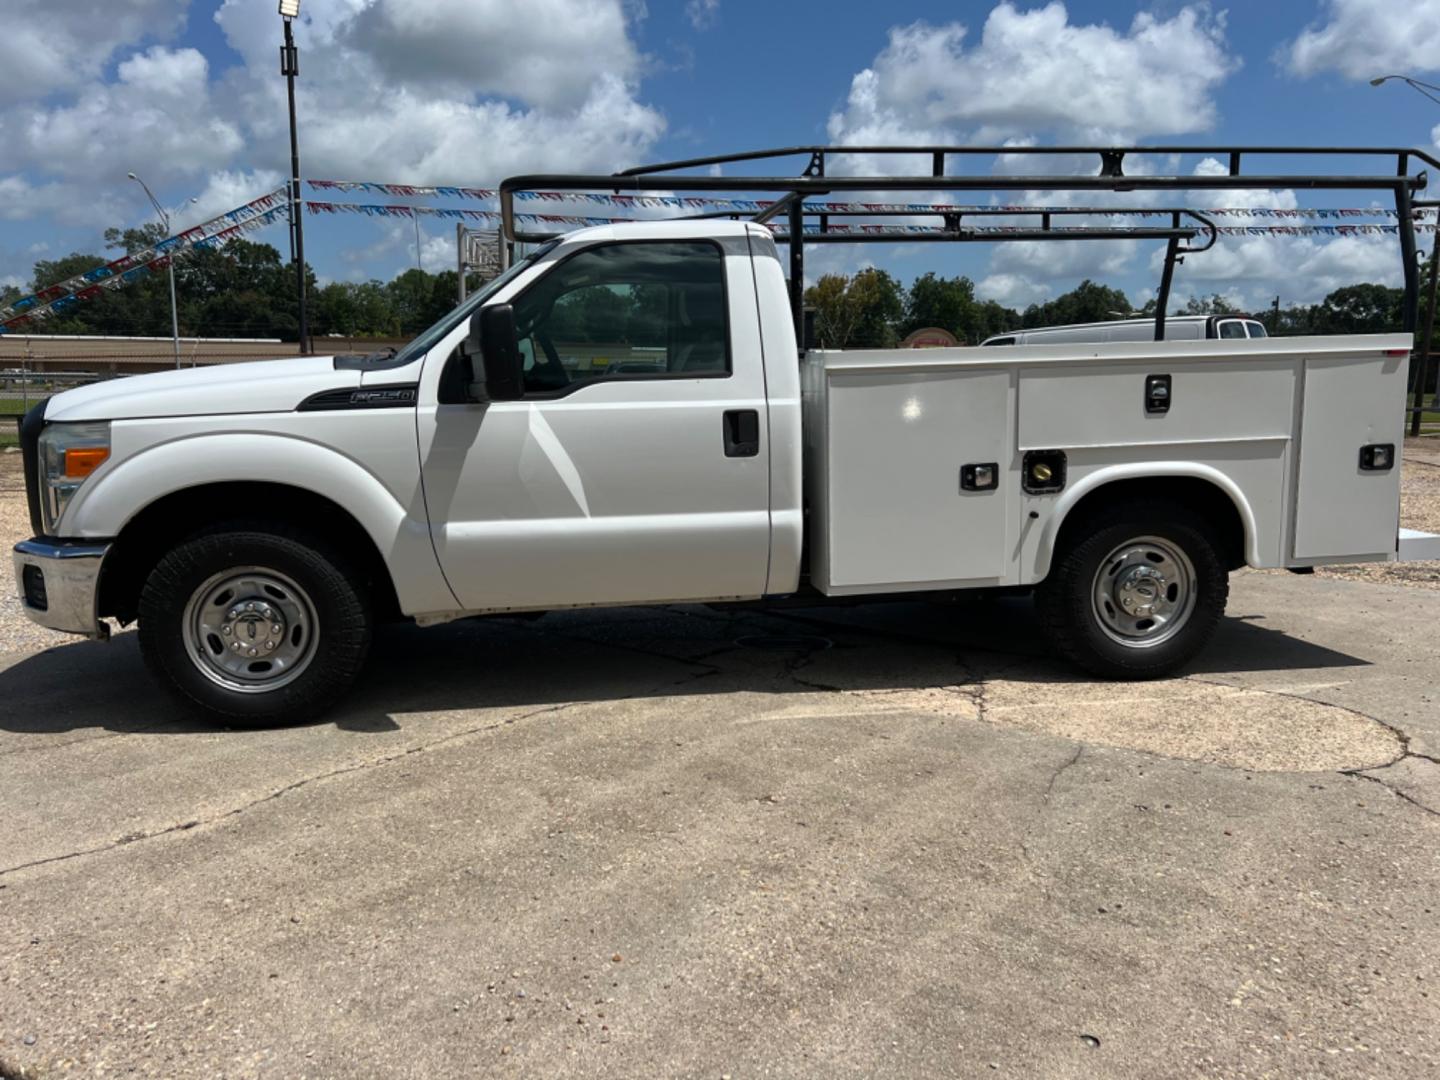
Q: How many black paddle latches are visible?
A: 3